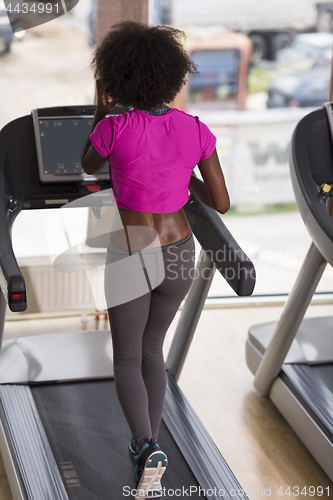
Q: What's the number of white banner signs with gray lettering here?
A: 1